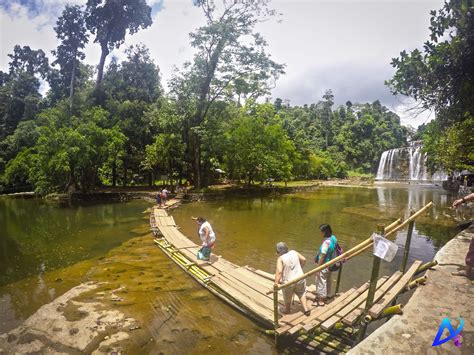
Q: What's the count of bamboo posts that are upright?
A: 4